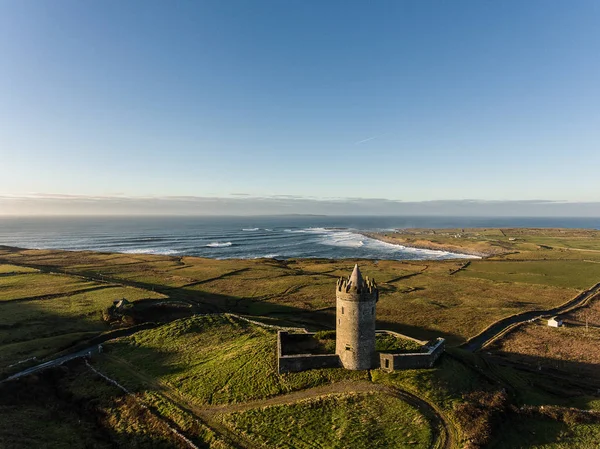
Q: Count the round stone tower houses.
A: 1